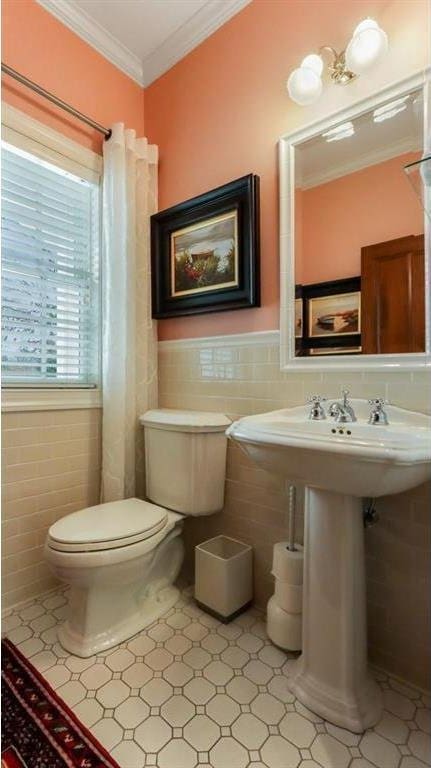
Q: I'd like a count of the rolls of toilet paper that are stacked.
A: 3